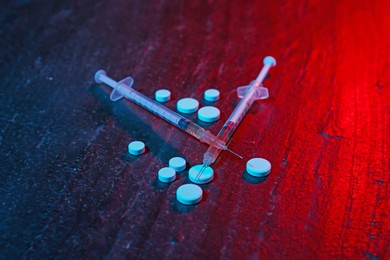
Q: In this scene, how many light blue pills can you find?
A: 10